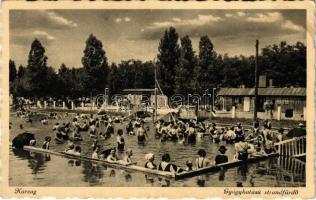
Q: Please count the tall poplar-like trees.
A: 5